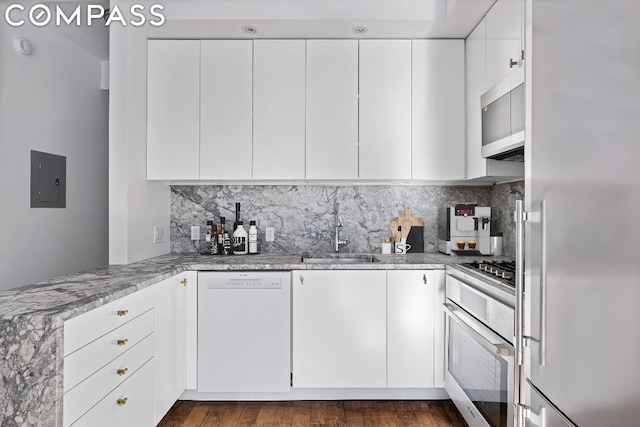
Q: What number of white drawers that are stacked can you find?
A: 4